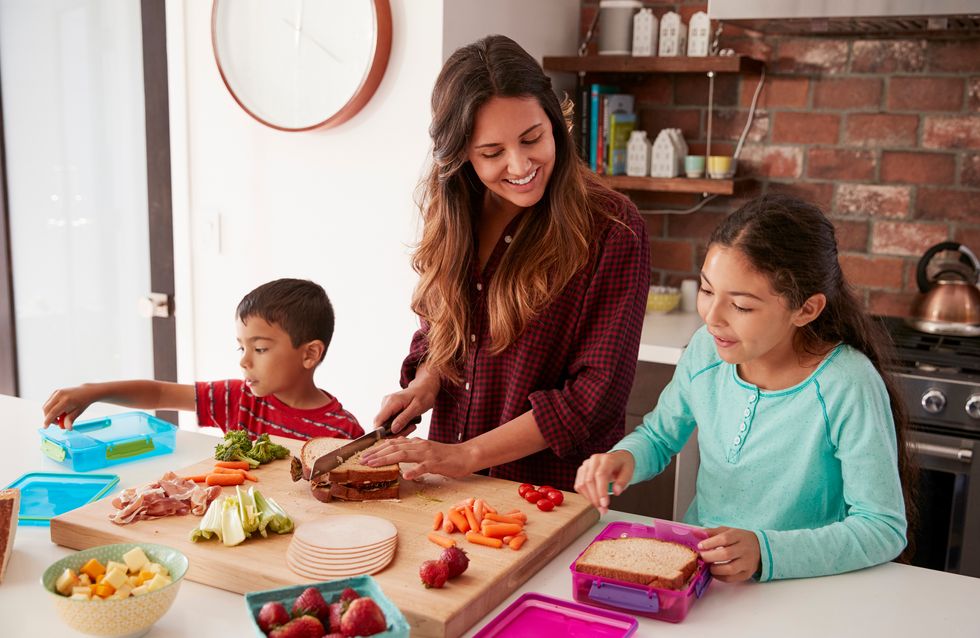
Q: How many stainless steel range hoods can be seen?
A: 1